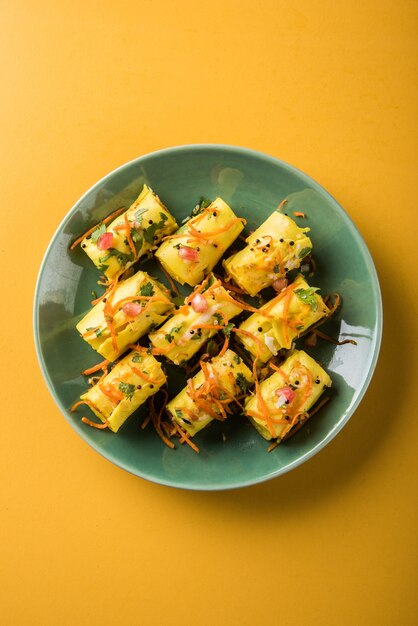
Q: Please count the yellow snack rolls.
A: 9